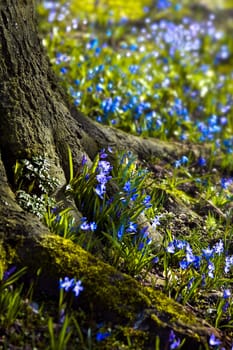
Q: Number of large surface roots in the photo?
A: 2